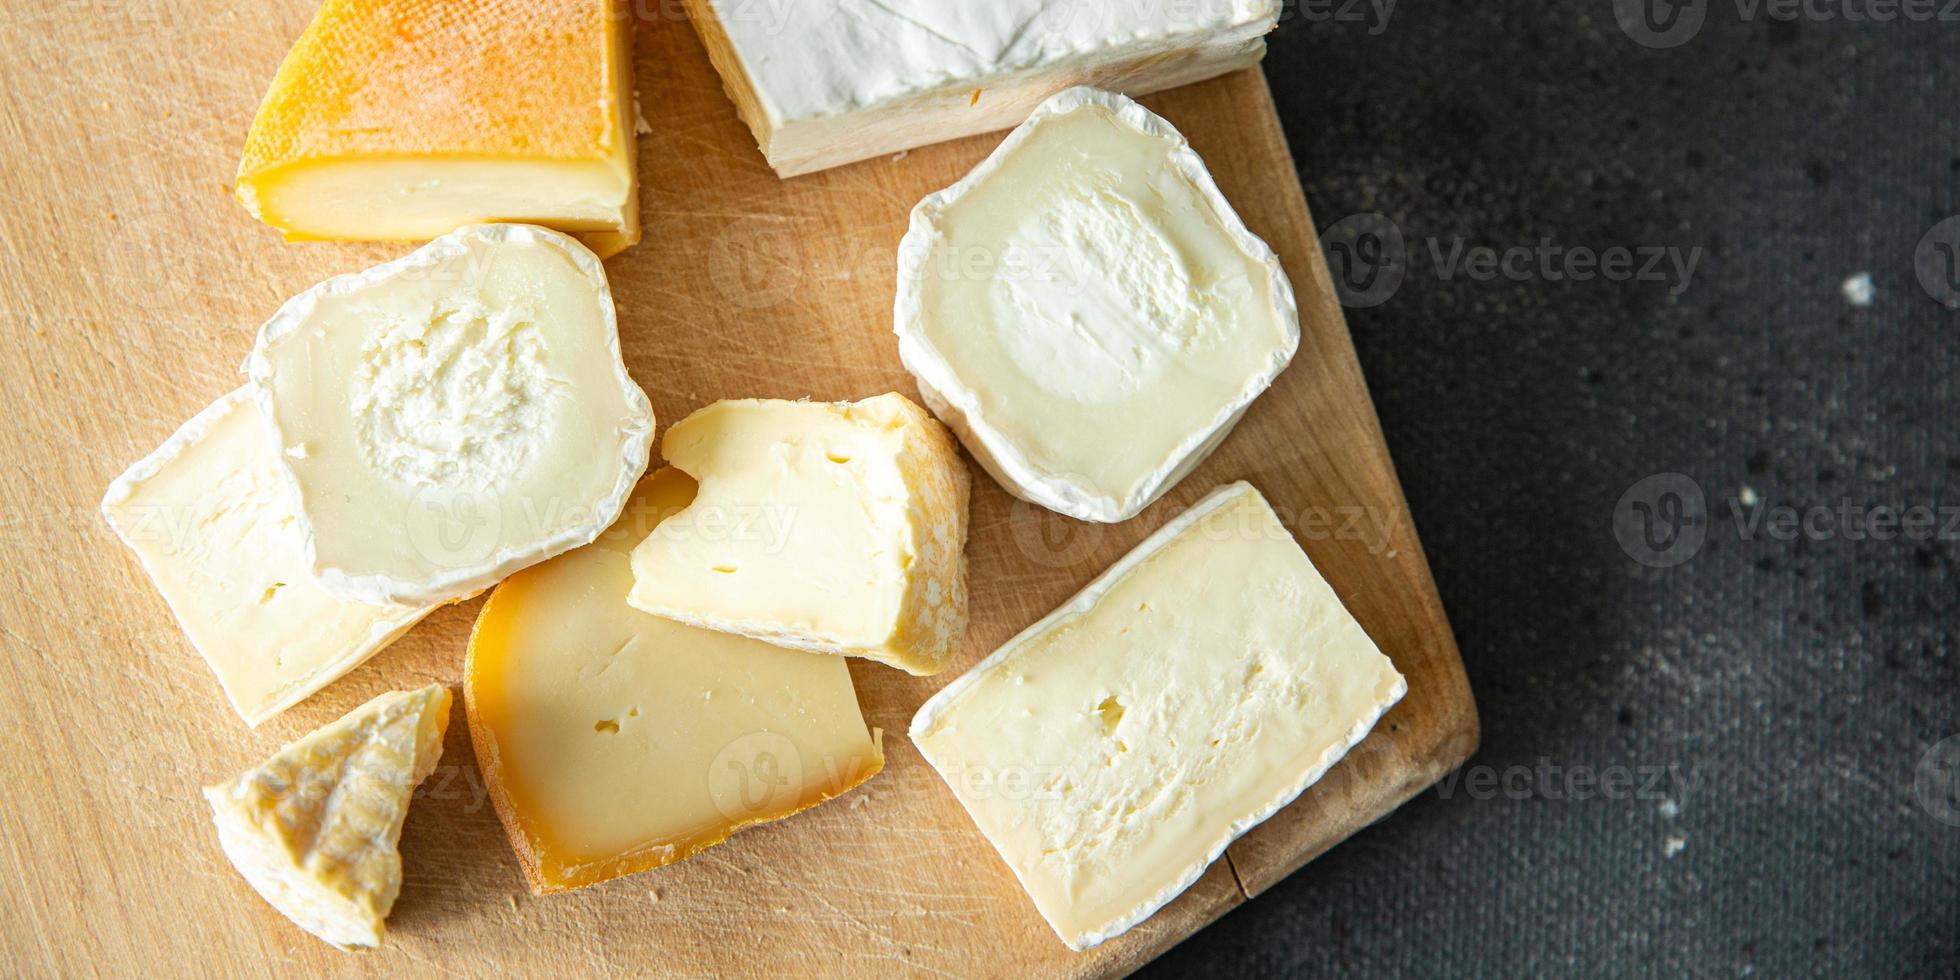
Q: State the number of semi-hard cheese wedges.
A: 2